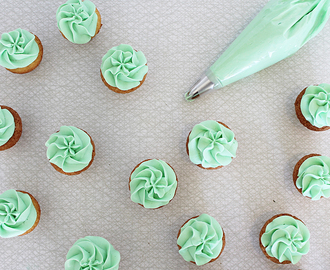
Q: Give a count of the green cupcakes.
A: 13